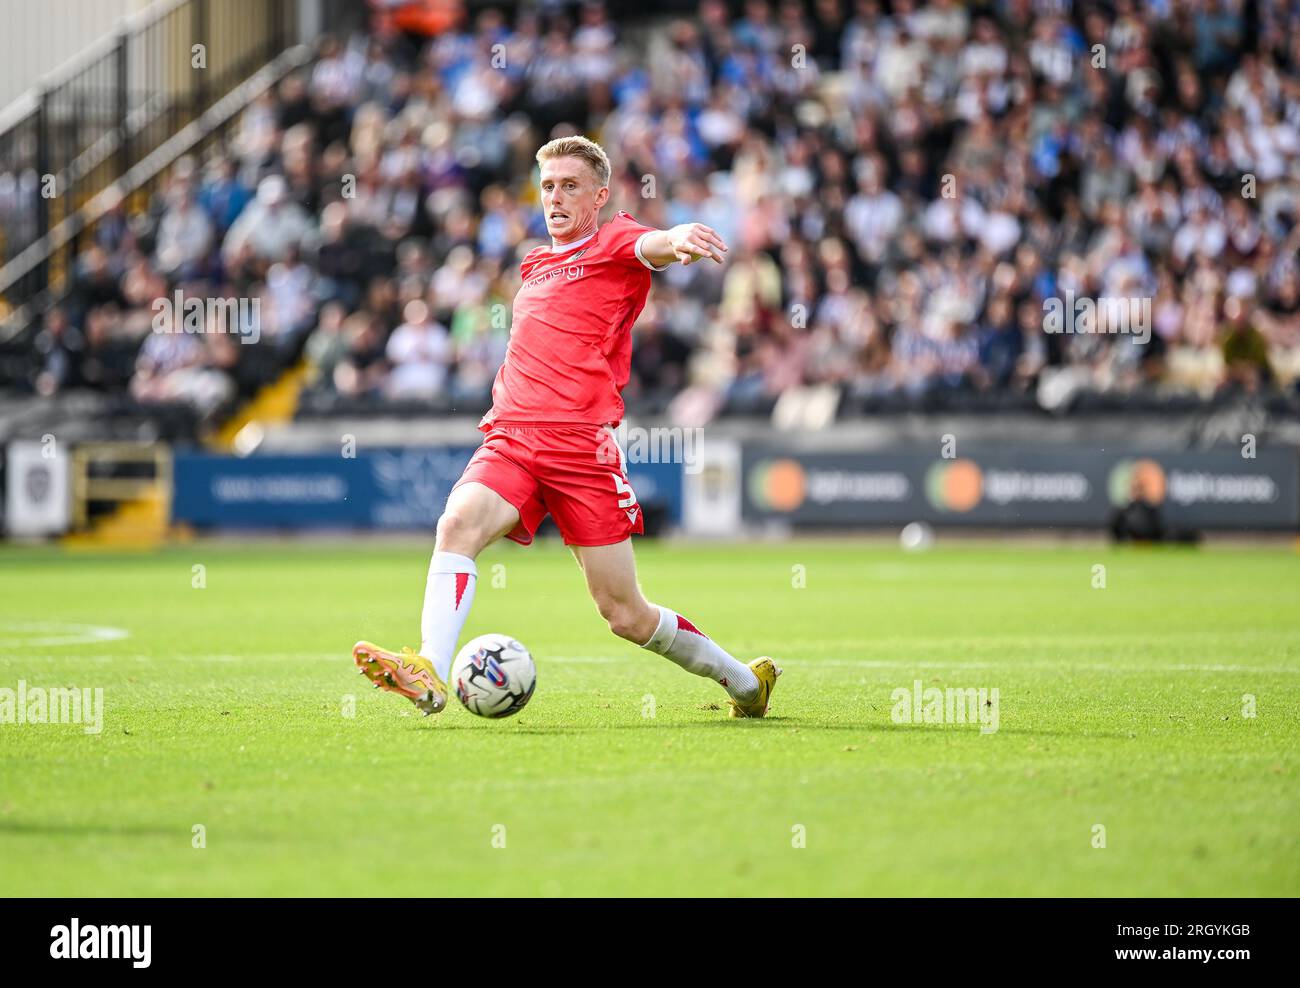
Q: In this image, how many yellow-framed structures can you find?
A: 1